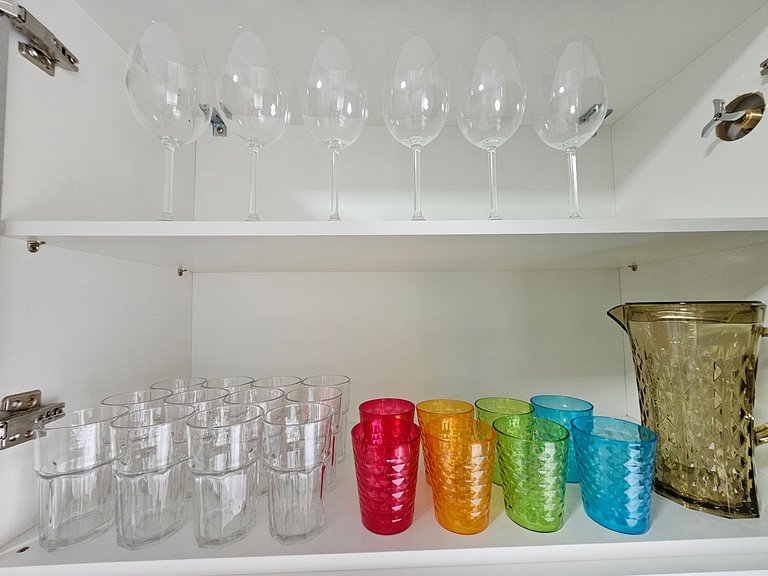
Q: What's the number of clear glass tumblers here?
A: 12